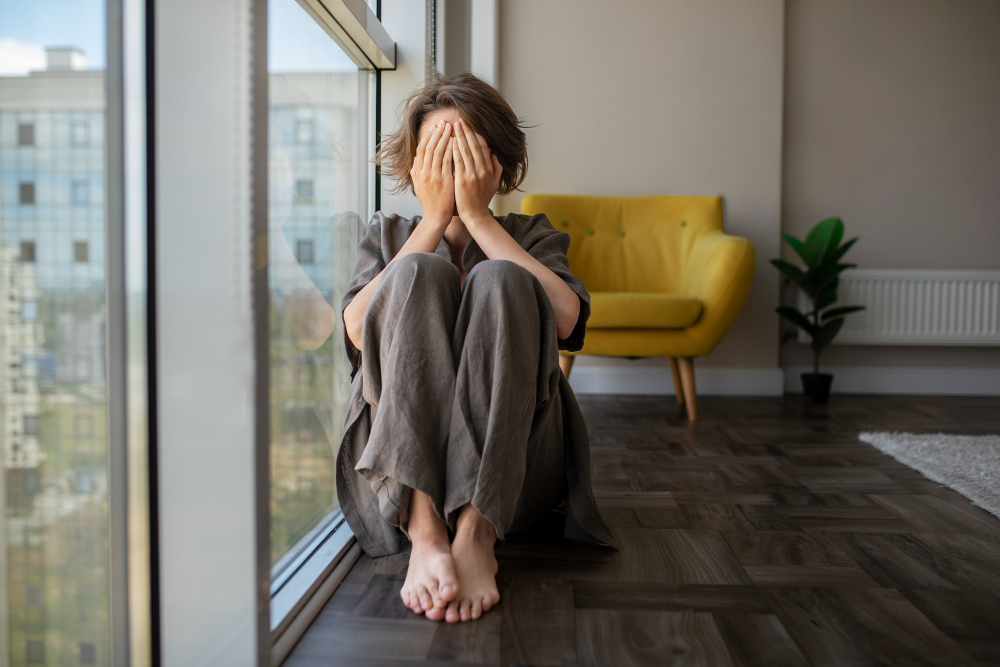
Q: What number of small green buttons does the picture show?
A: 4